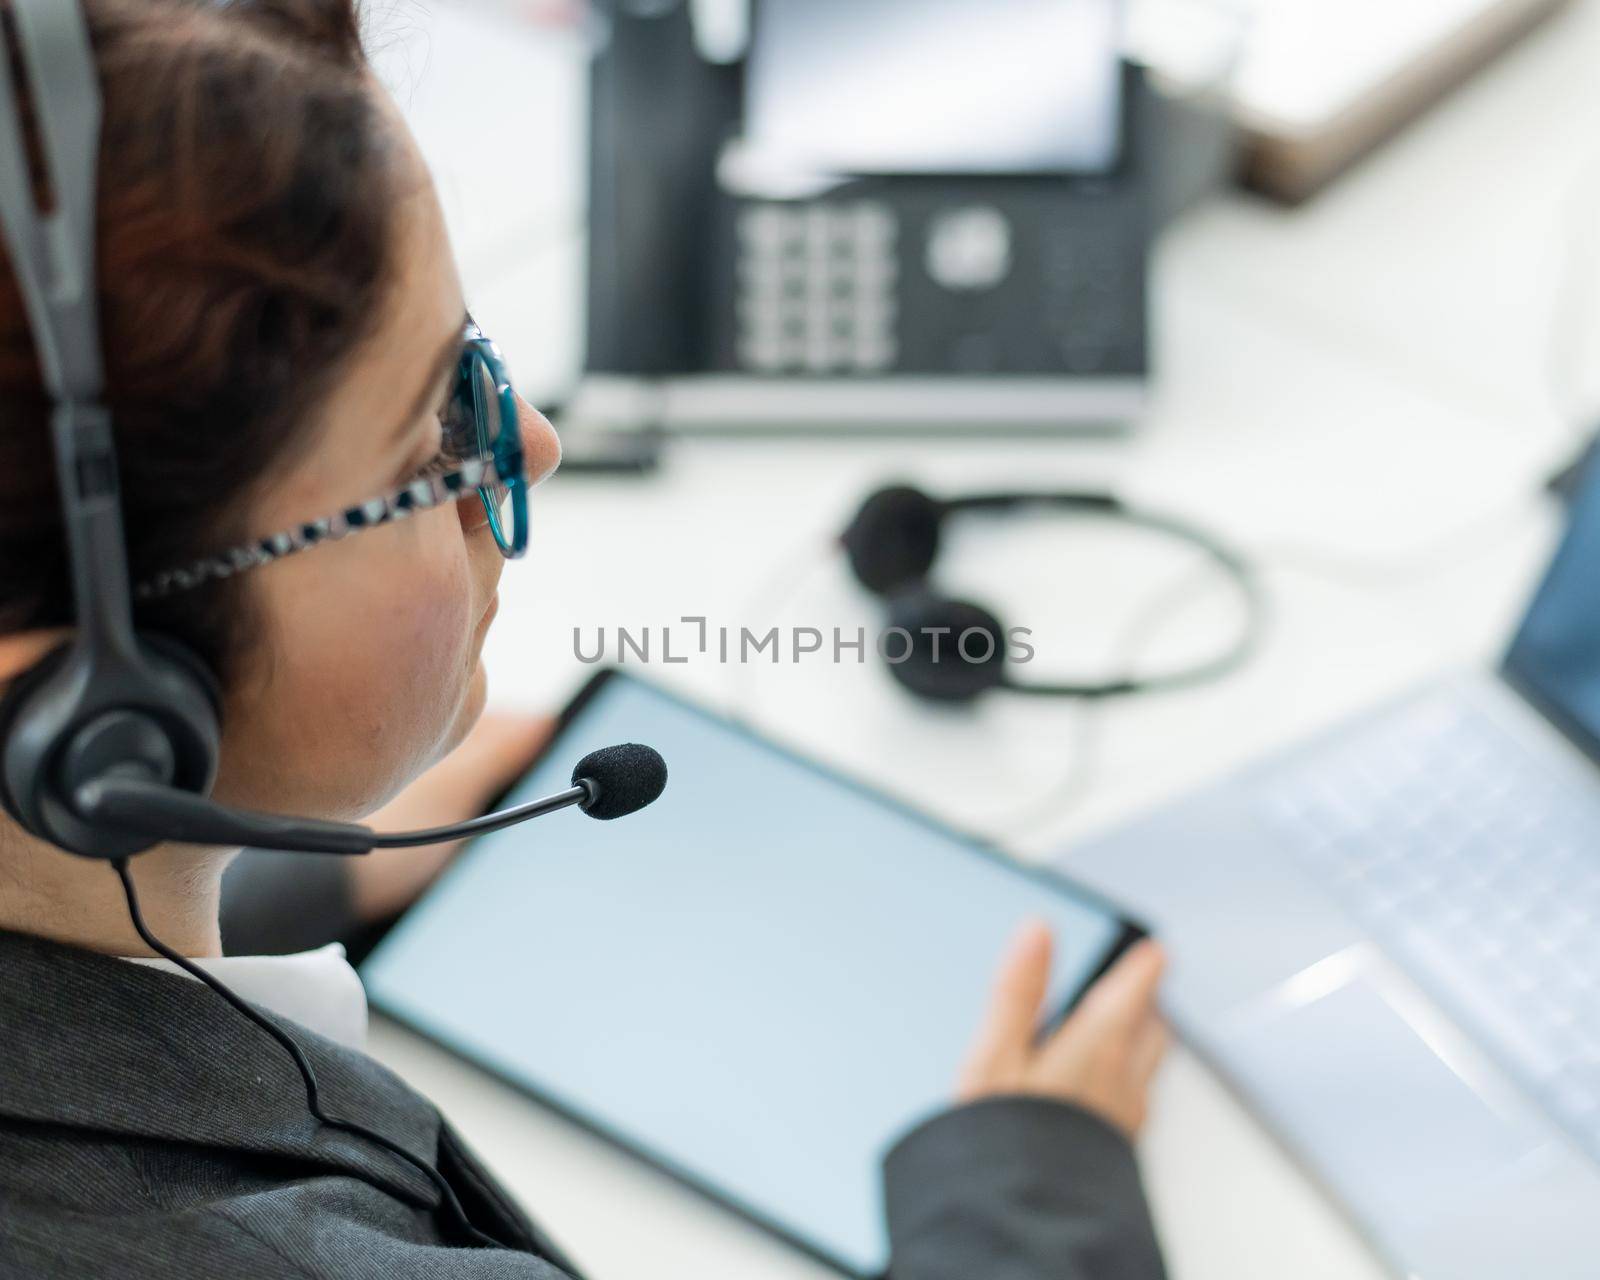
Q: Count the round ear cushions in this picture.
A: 3